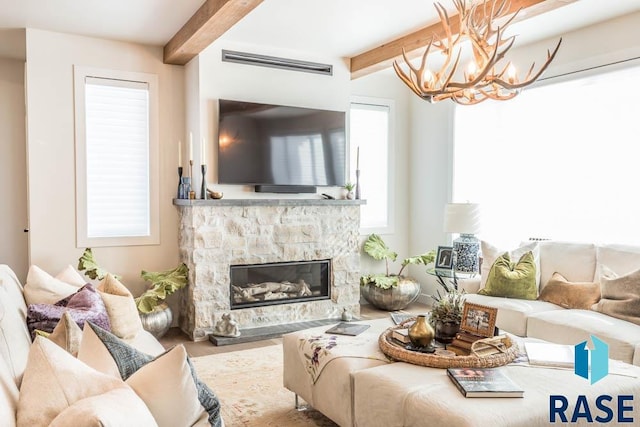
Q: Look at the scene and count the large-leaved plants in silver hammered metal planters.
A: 2